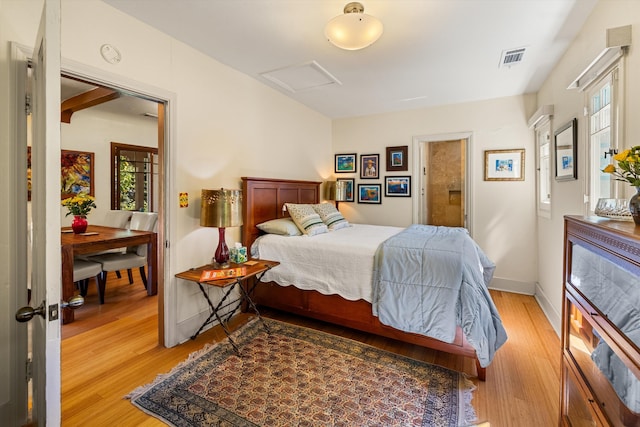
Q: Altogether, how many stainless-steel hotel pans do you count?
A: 0